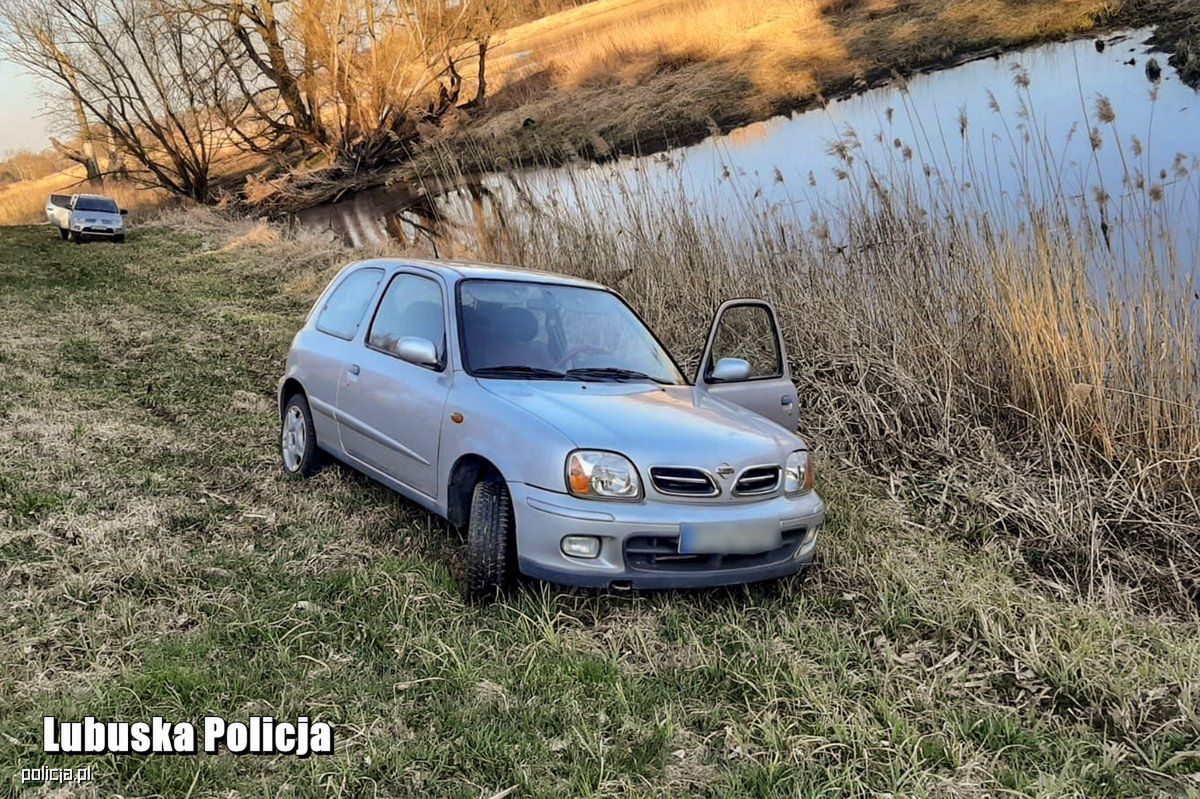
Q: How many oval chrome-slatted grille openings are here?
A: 2